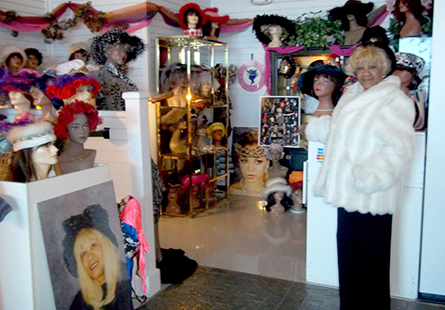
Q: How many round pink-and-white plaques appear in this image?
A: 1